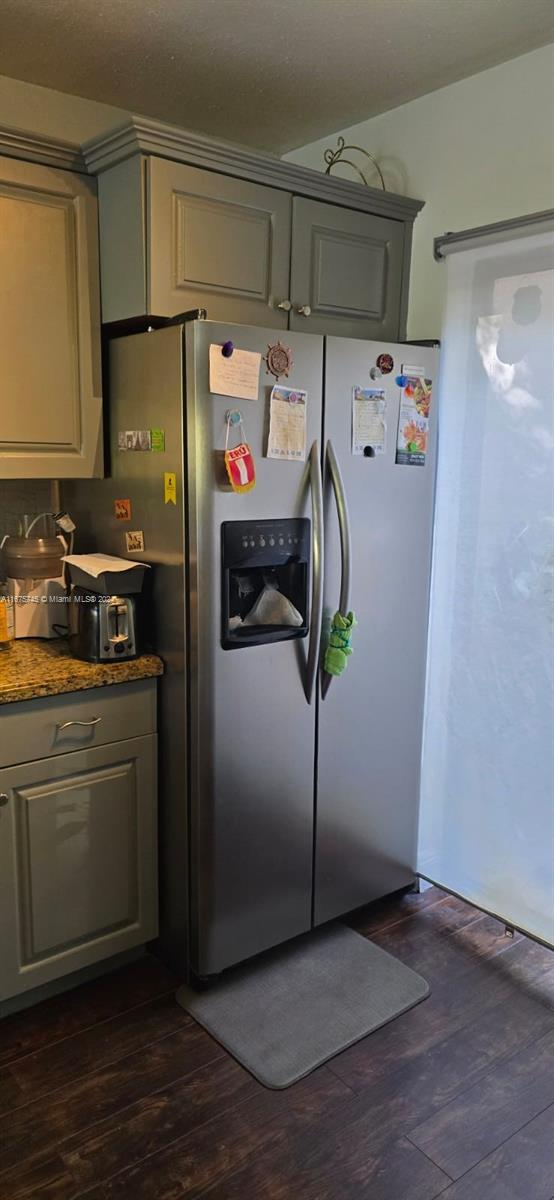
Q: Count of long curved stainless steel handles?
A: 2